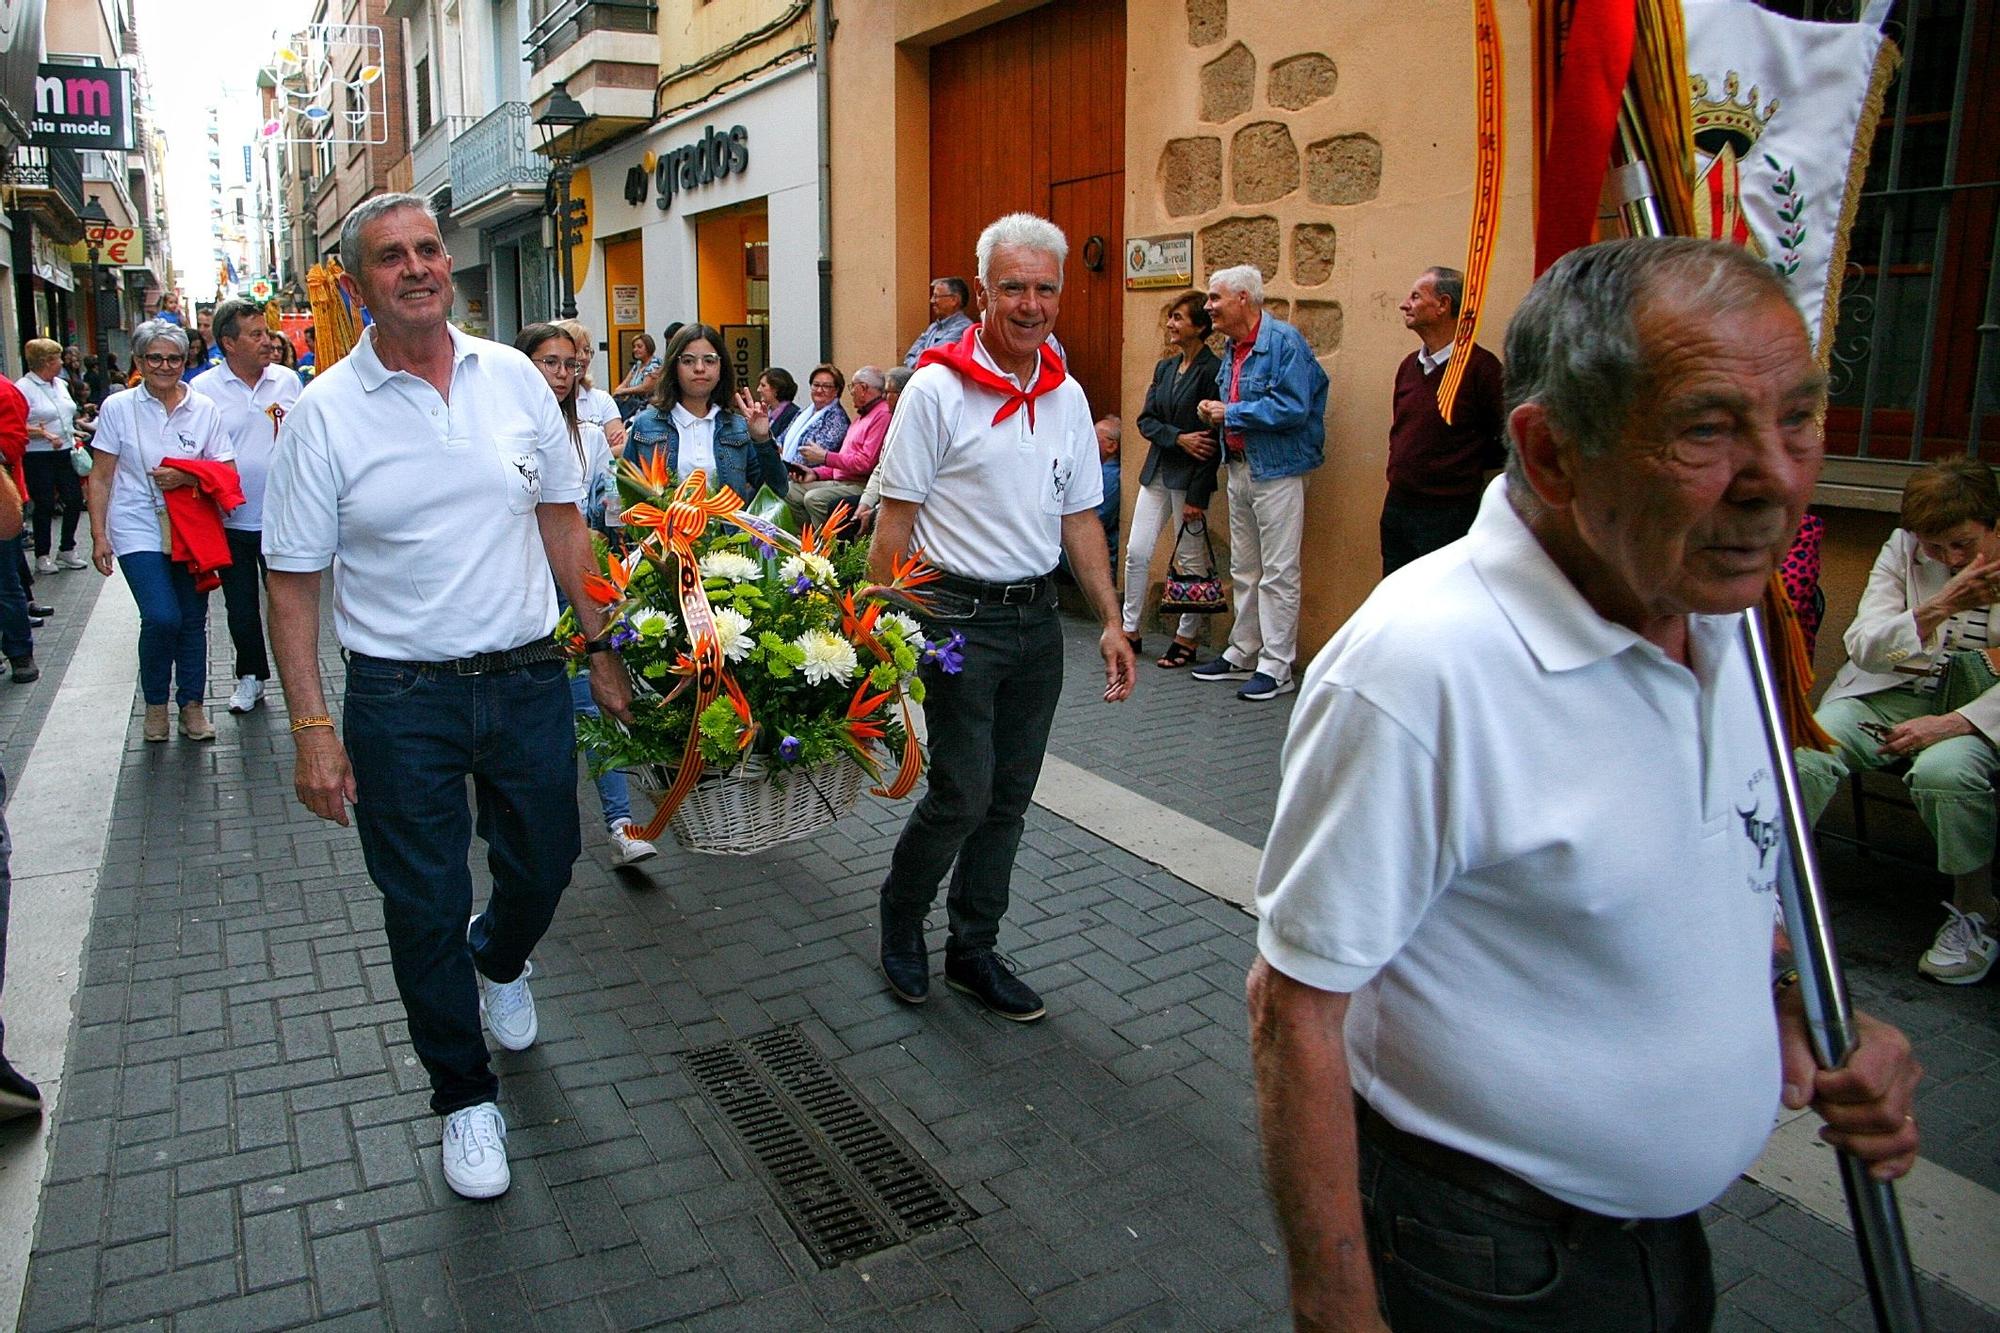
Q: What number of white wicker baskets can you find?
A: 1